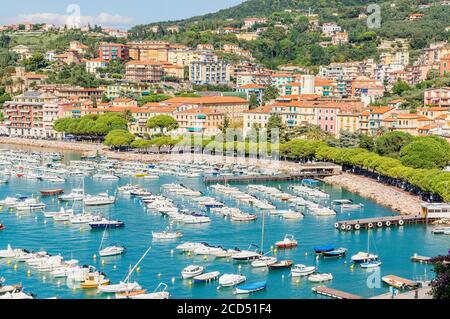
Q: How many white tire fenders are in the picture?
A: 8